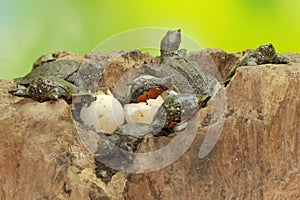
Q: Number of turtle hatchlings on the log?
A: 7